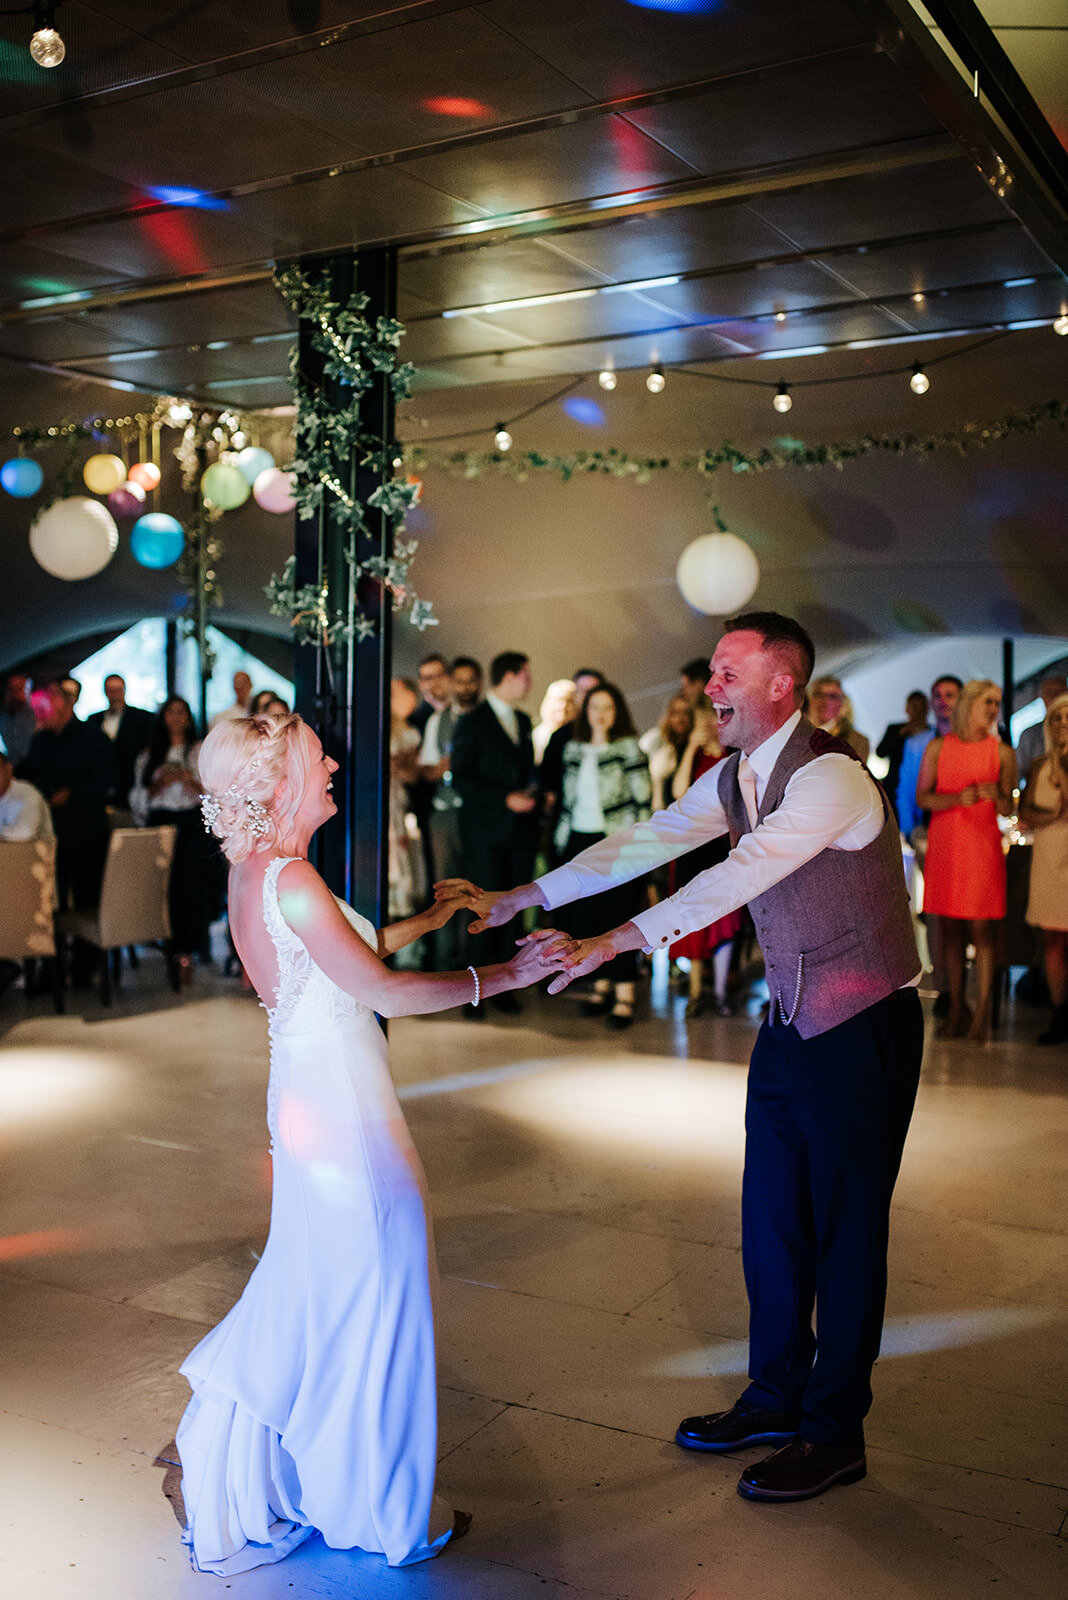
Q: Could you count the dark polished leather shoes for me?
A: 2